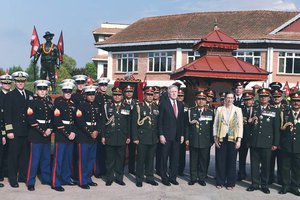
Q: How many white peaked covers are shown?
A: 8